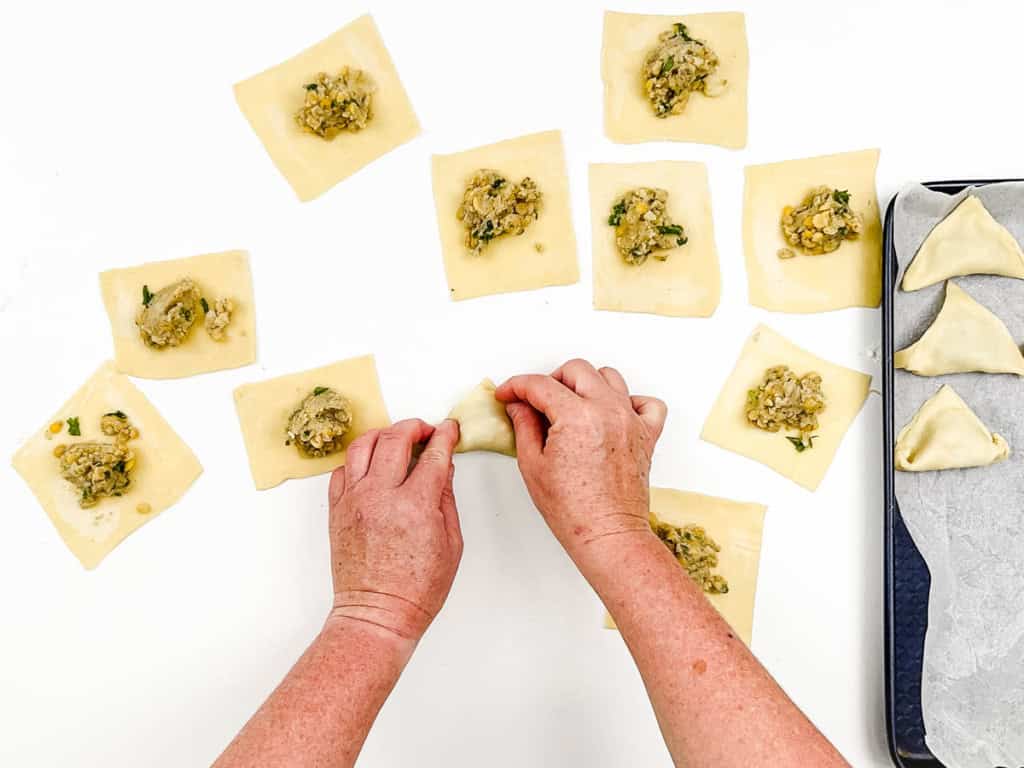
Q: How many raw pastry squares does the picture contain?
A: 10